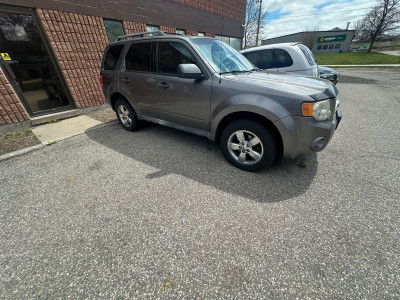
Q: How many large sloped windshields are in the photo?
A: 1